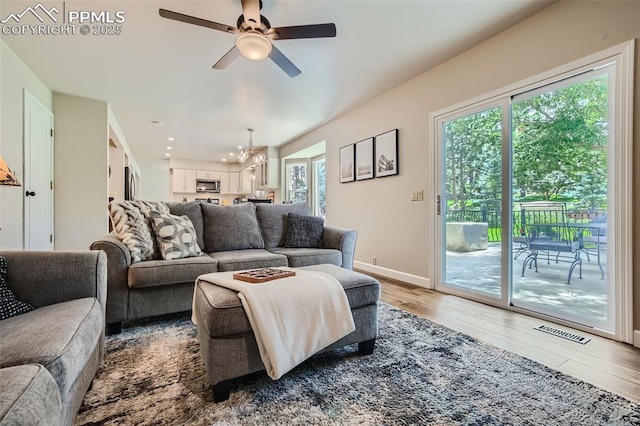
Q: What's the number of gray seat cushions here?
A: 5